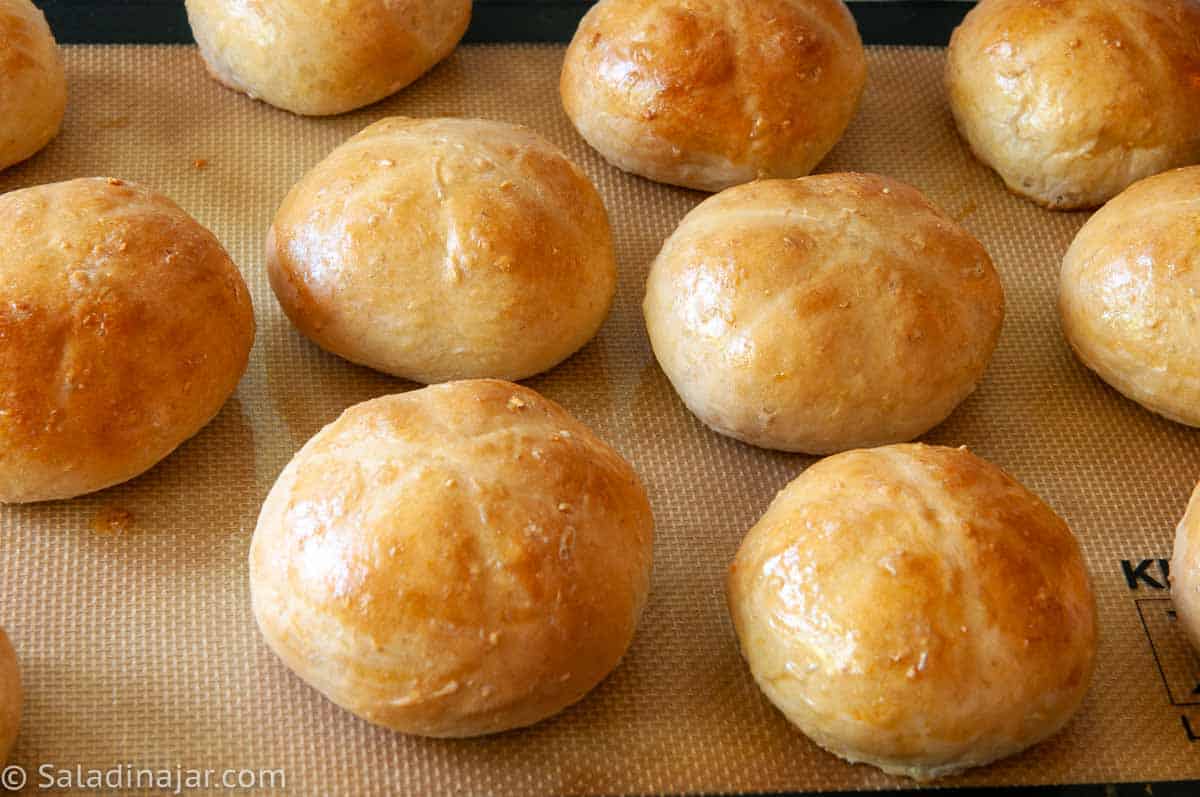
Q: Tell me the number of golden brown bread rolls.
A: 12